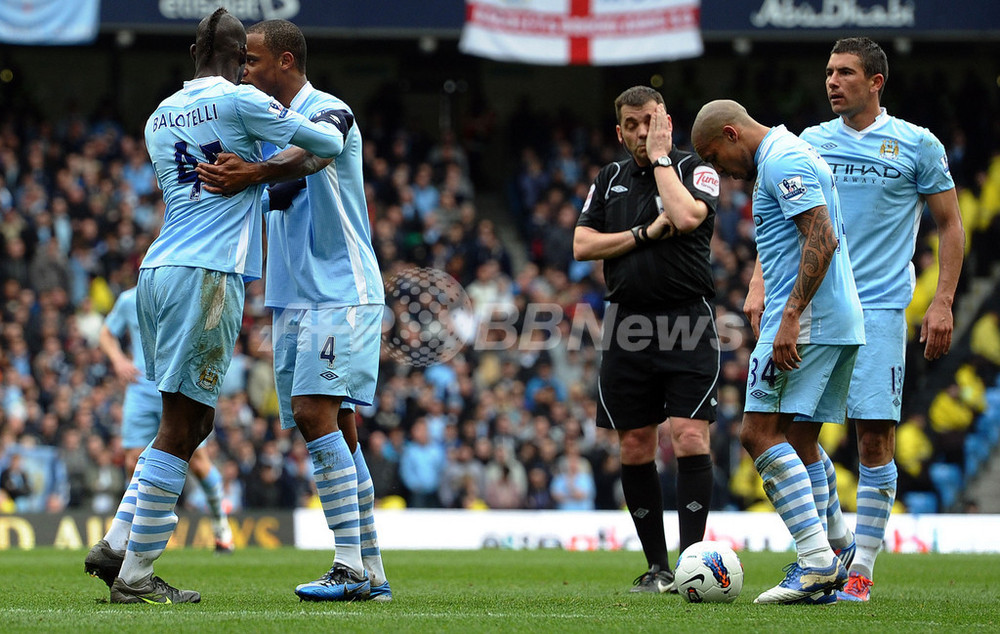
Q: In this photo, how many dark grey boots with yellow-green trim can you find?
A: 2